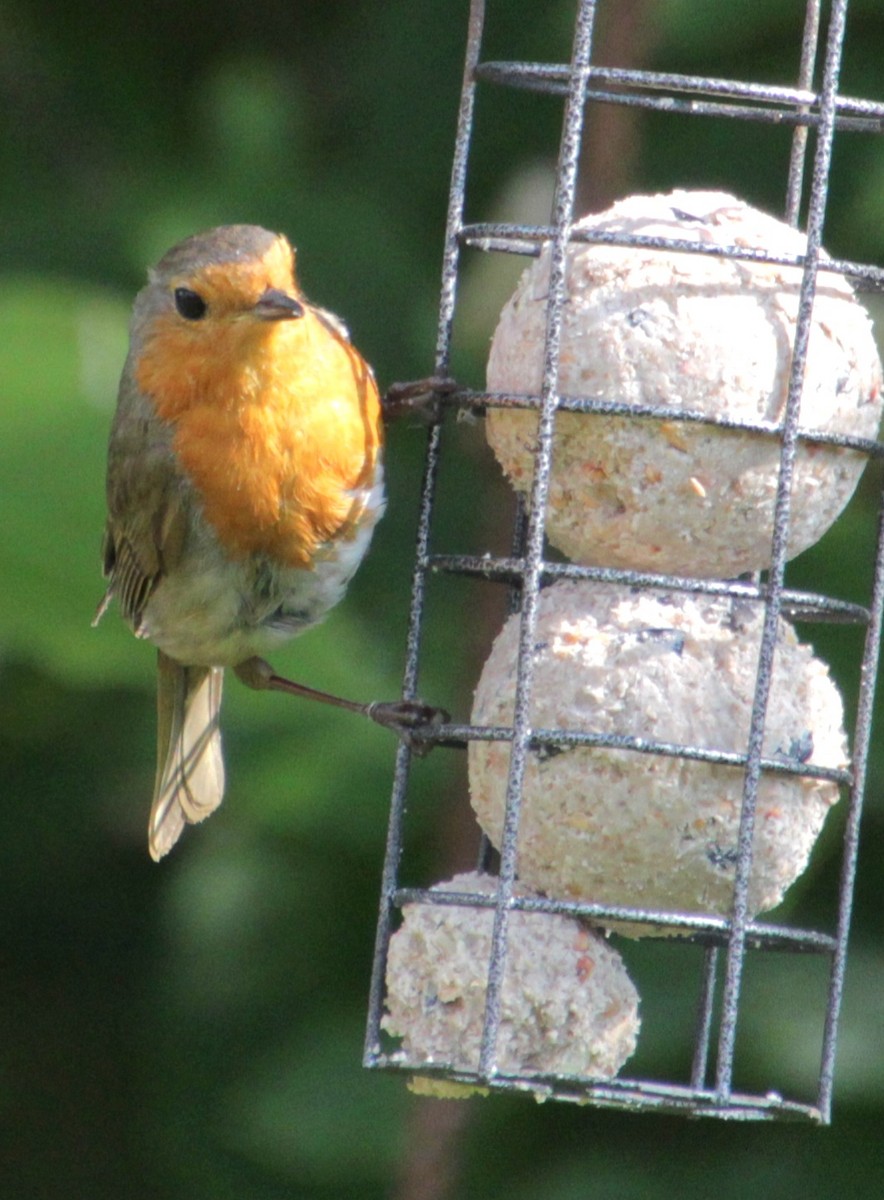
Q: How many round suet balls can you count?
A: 3